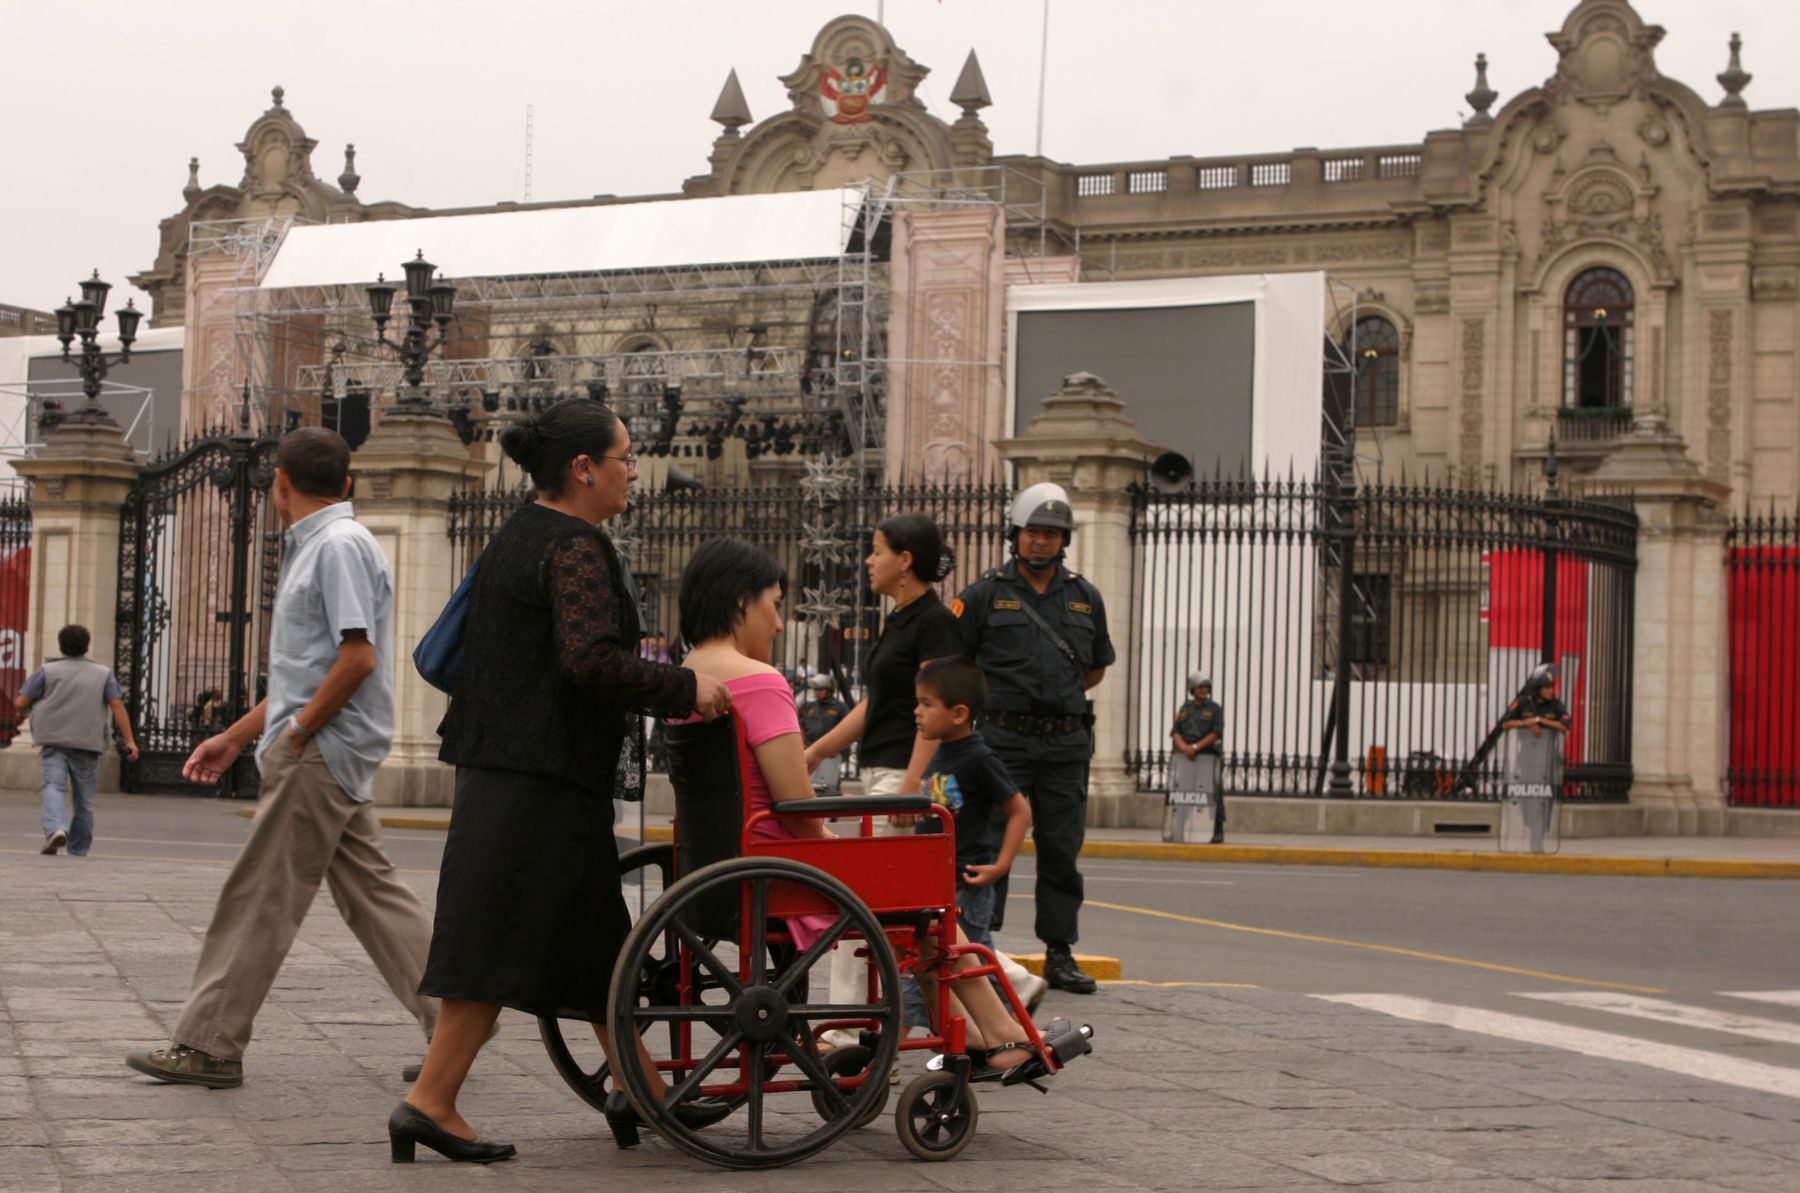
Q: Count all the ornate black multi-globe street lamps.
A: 2